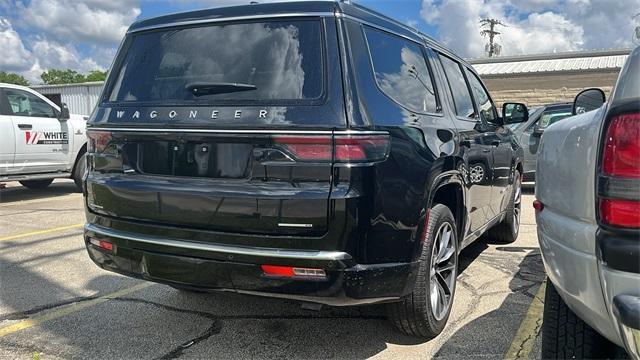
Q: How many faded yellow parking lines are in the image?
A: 3